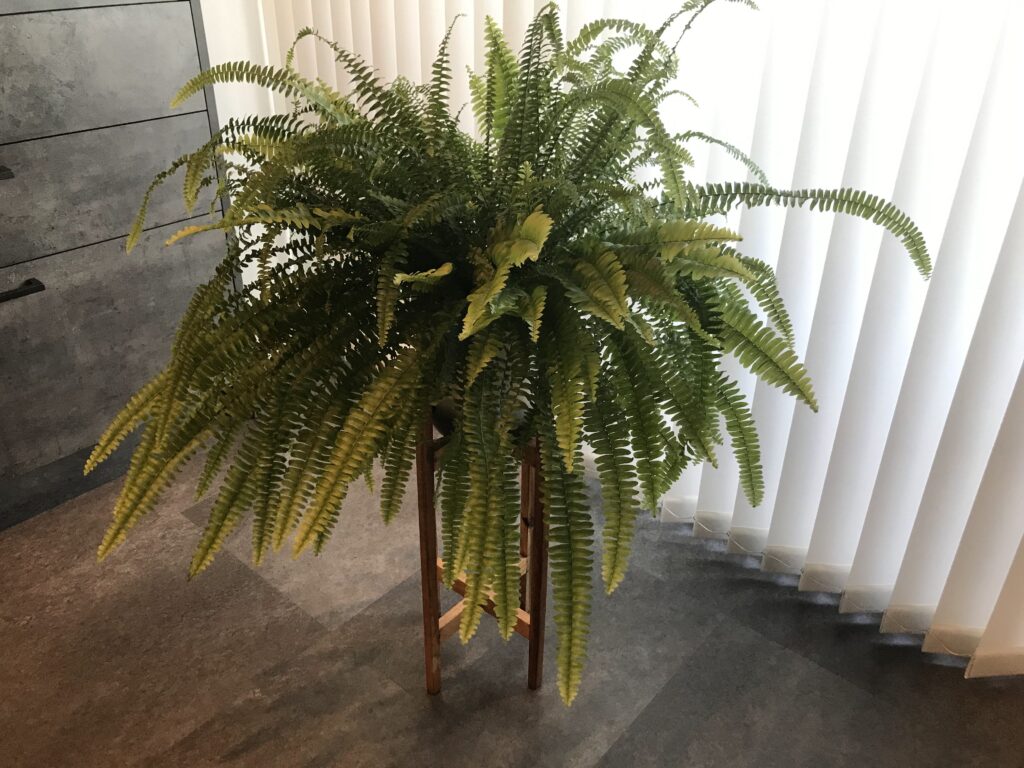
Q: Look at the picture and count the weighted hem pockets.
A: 9